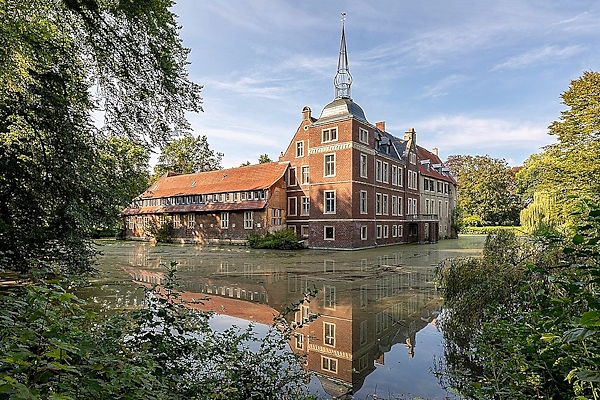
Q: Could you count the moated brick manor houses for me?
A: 1